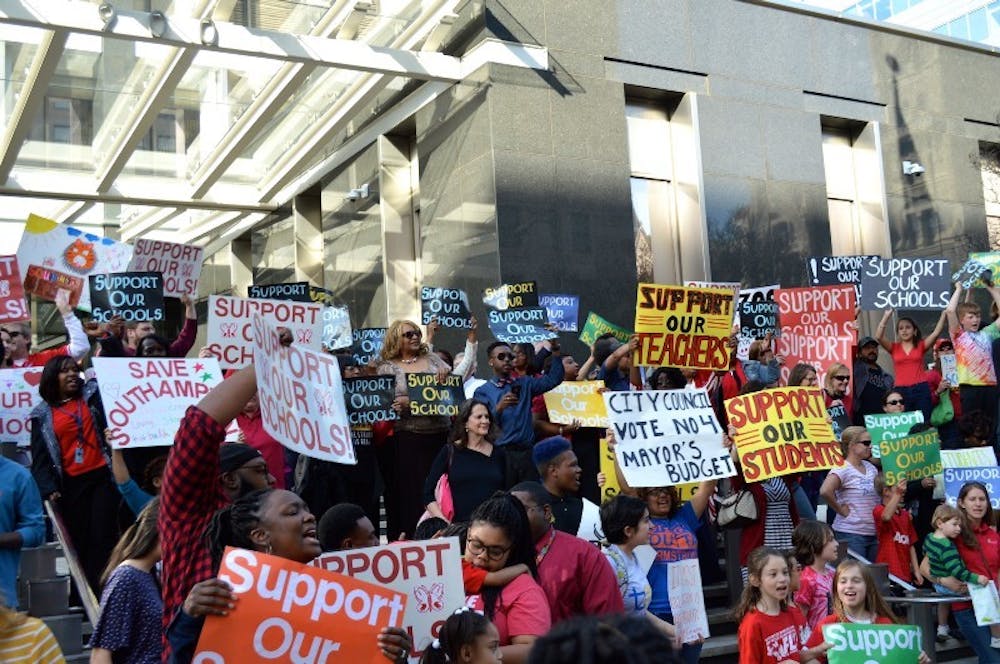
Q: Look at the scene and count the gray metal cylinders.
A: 3